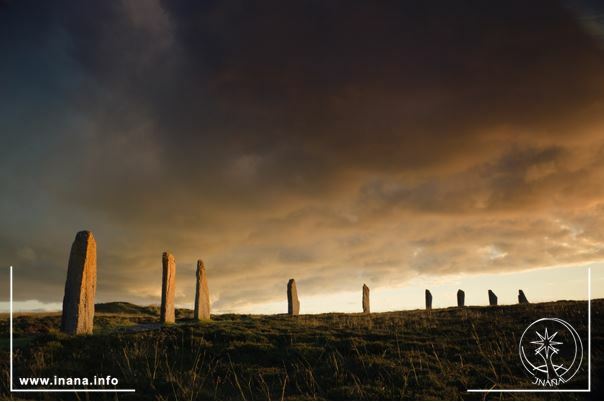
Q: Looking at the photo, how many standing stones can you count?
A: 9